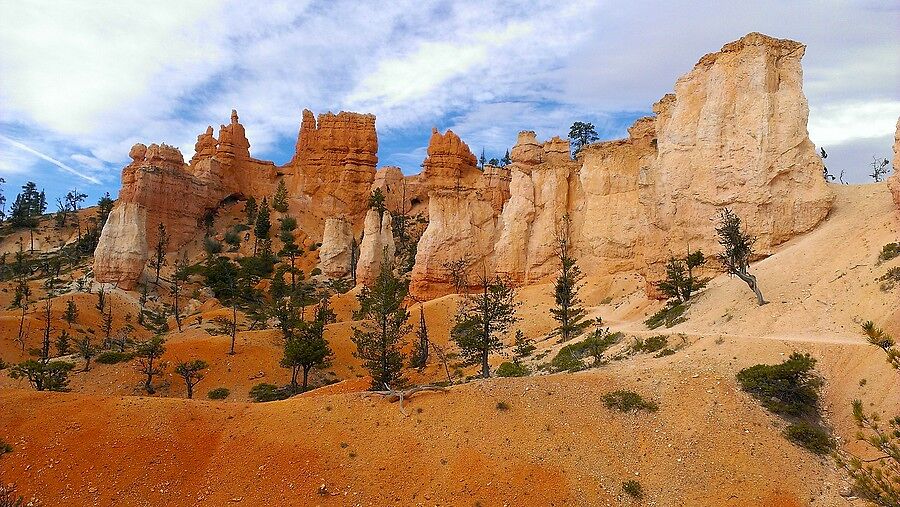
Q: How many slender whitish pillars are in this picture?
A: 3